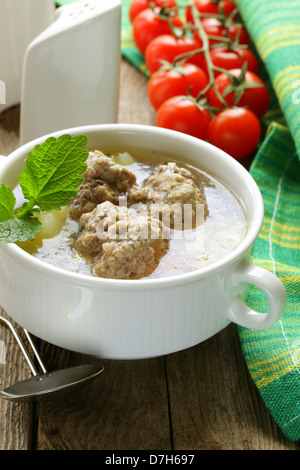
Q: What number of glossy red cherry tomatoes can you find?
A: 10